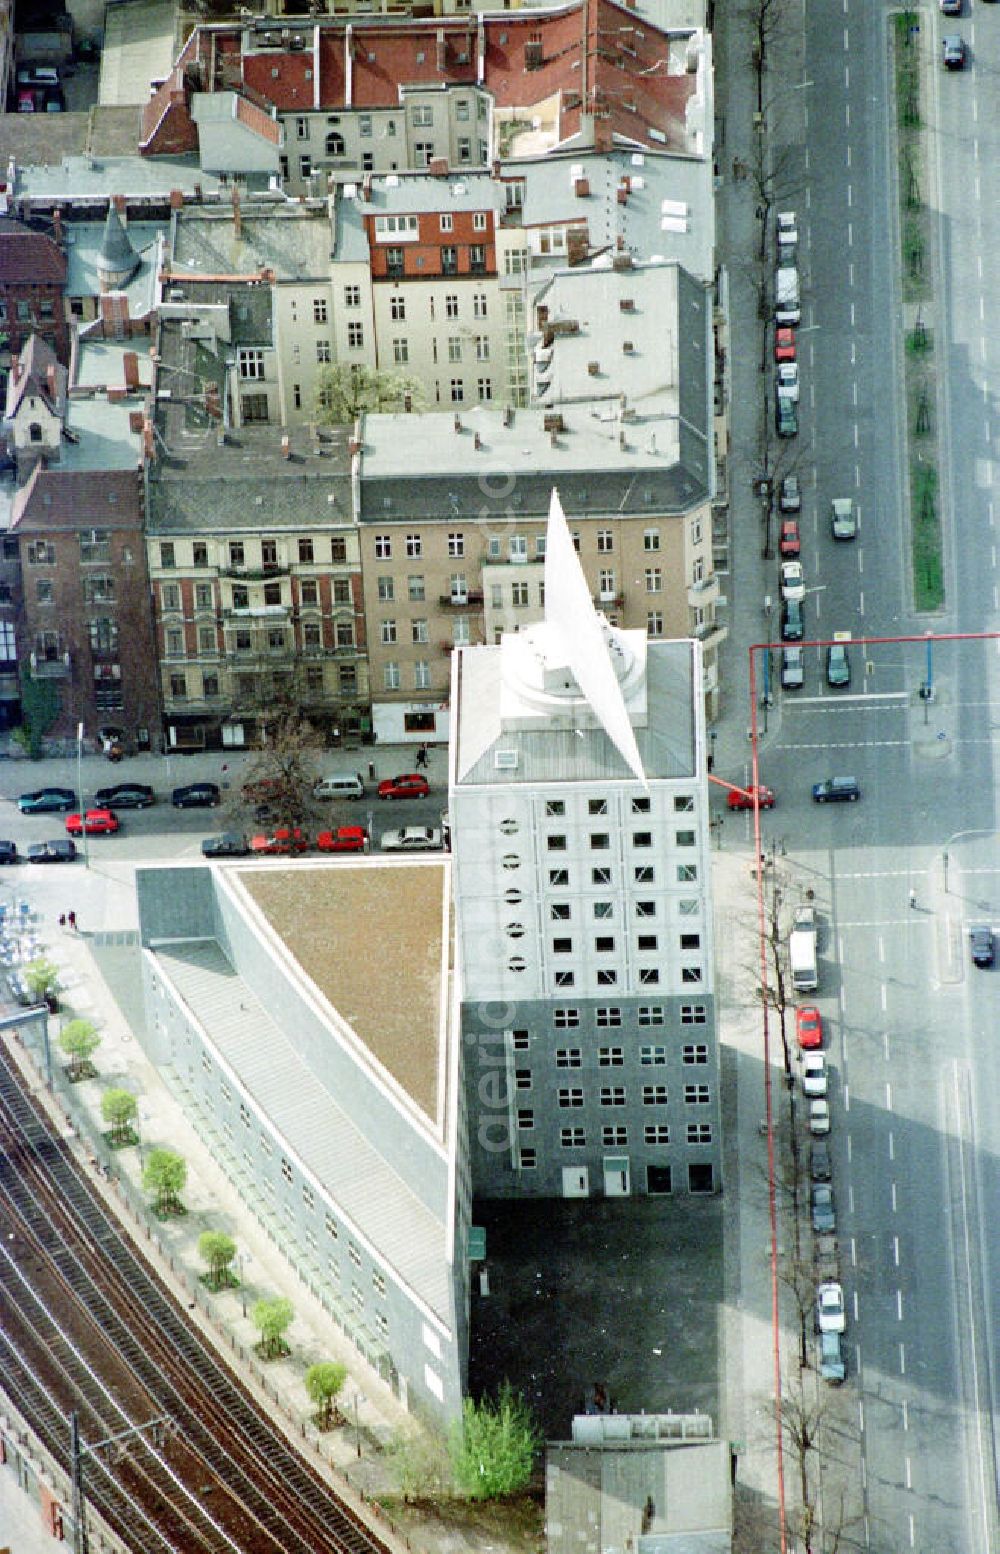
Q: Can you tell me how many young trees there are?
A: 7